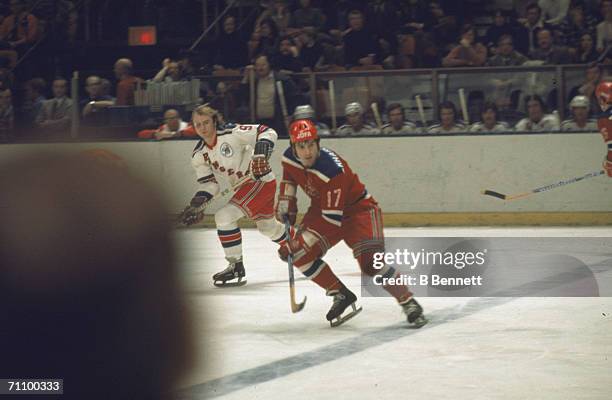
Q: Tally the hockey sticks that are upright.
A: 5